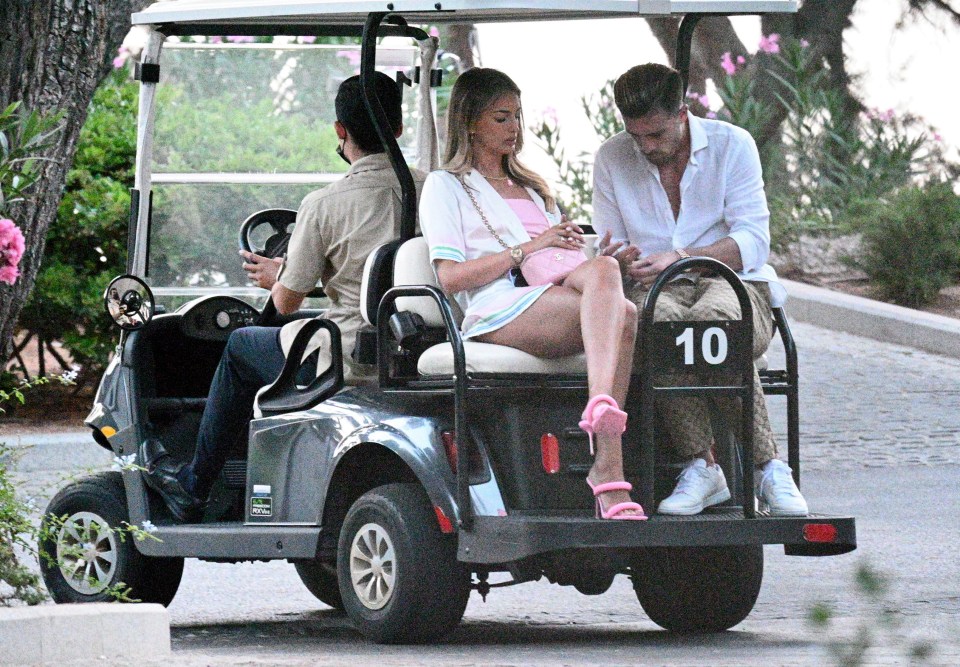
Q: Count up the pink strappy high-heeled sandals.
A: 2